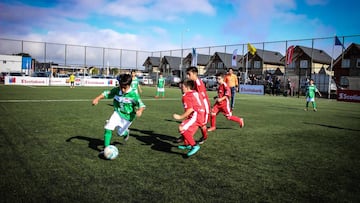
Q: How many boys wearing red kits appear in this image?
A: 3